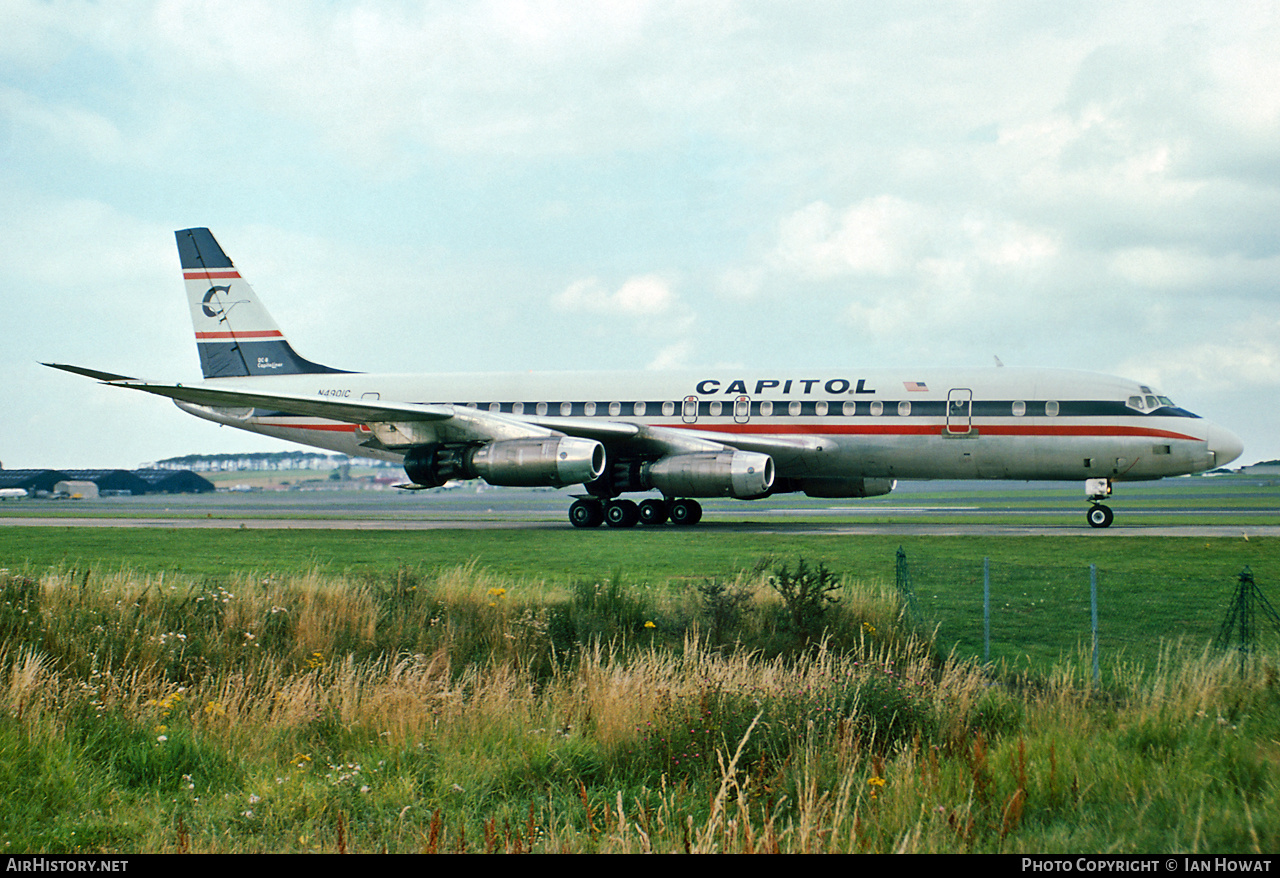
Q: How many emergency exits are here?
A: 2